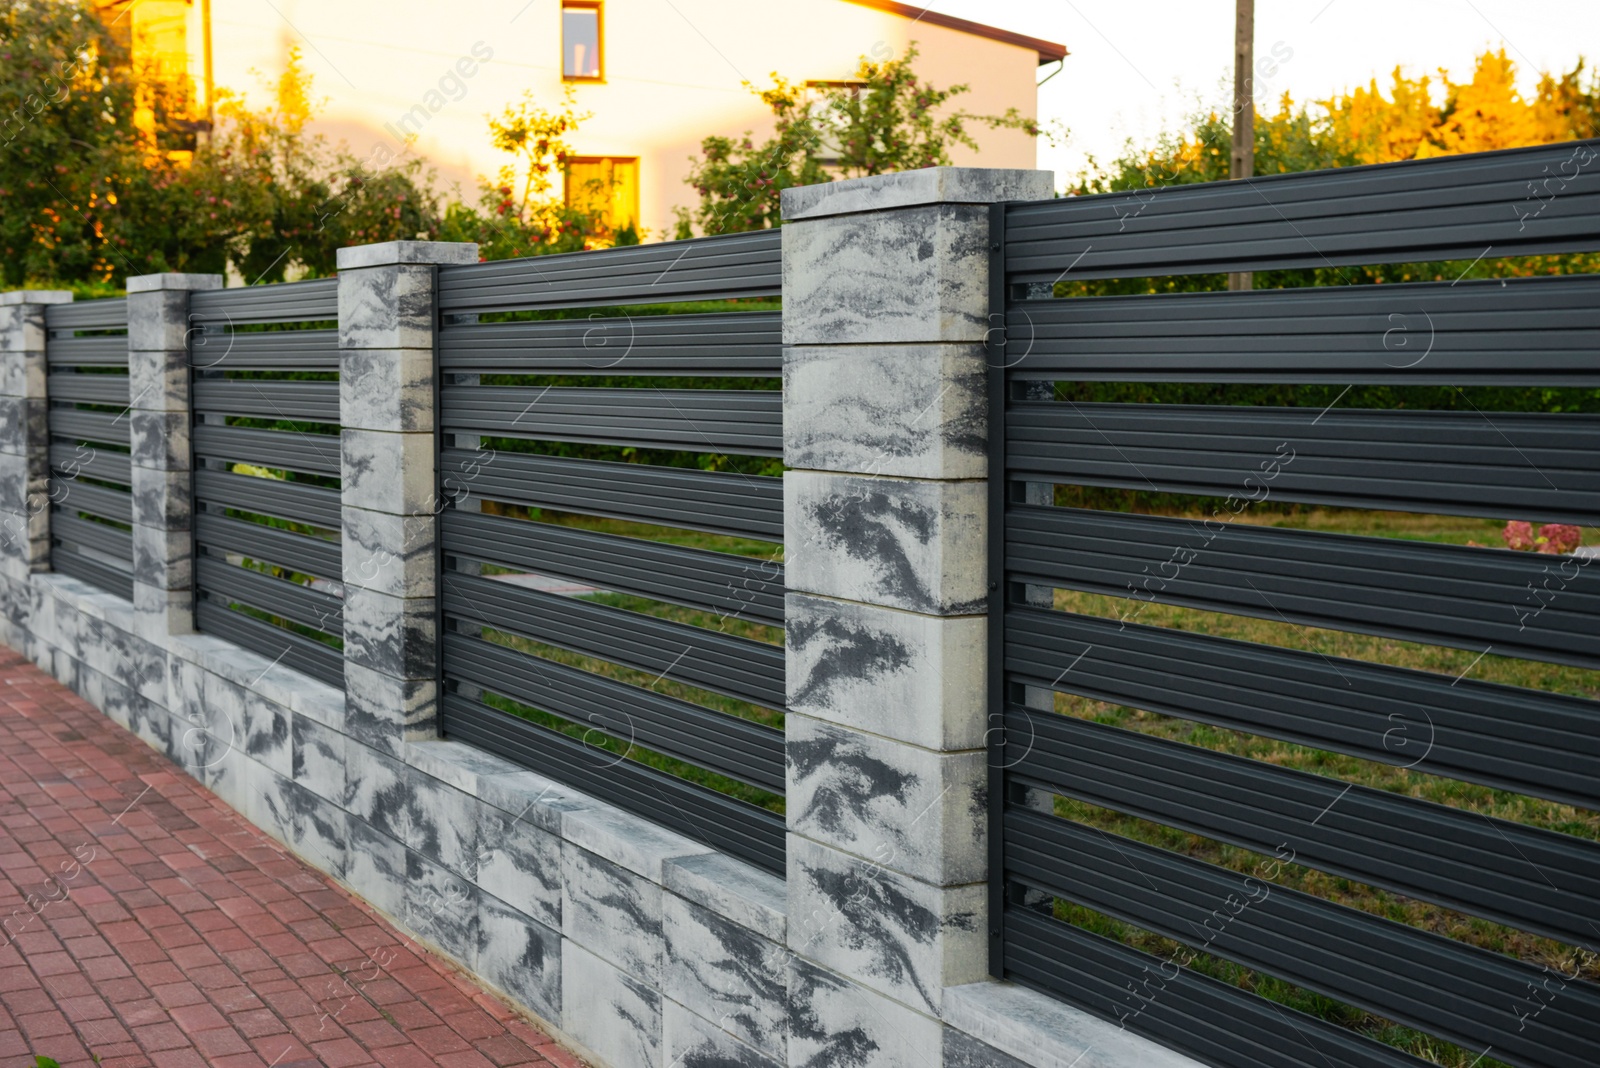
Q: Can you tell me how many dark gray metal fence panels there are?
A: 4